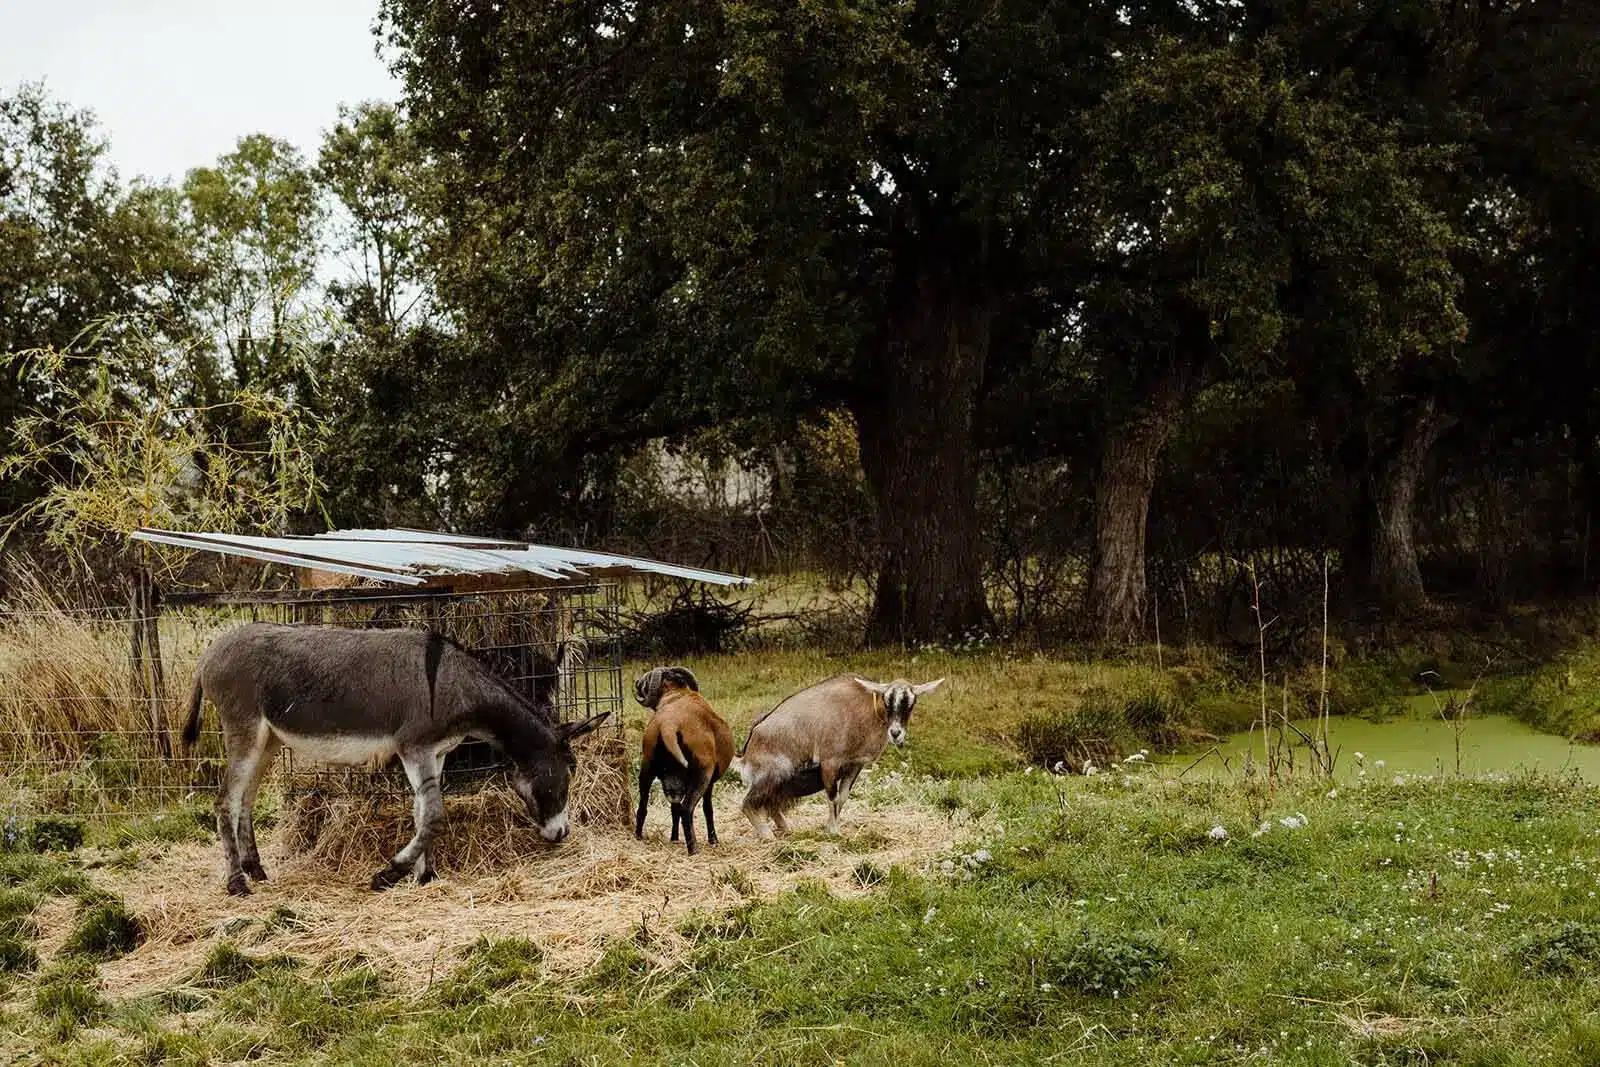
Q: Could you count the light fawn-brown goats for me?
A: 1